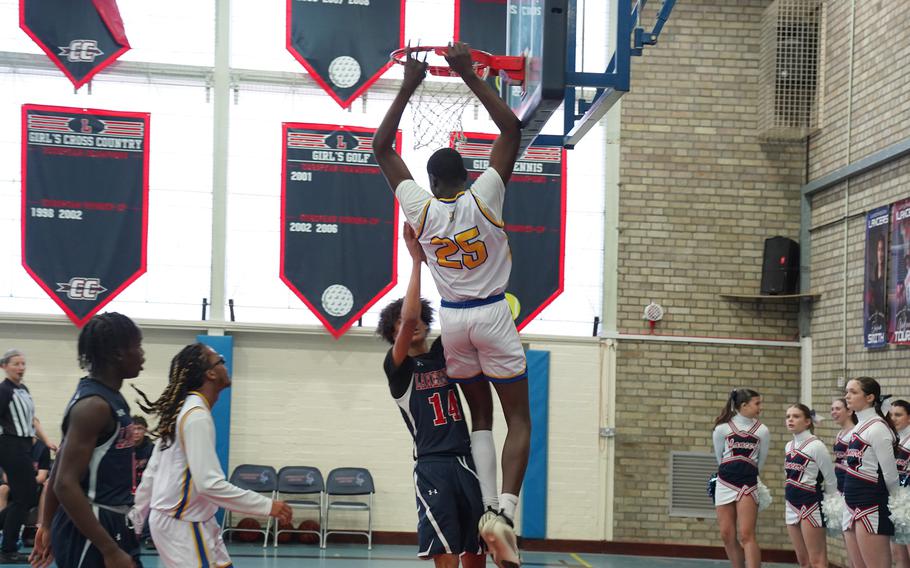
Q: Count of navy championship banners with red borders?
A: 6